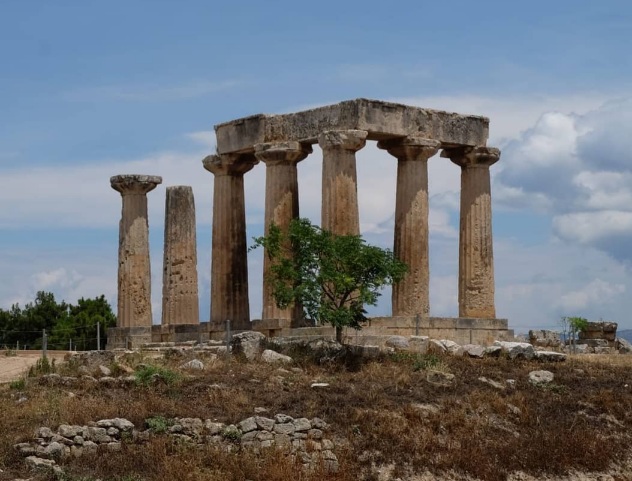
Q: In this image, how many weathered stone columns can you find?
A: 7